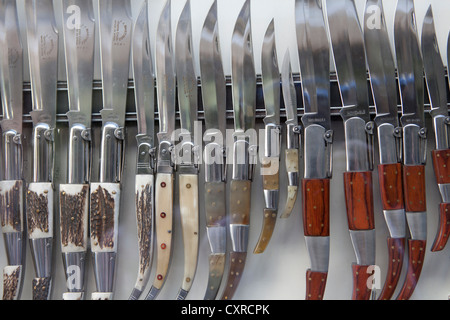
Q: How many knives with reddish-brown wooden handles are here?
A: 5